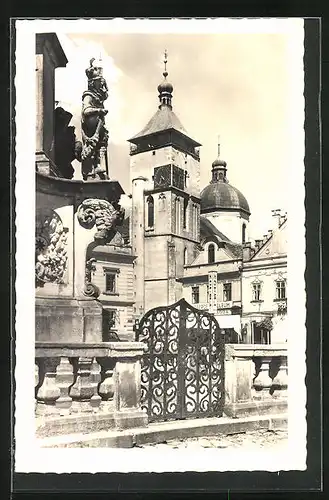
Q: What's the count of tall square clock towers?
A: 1